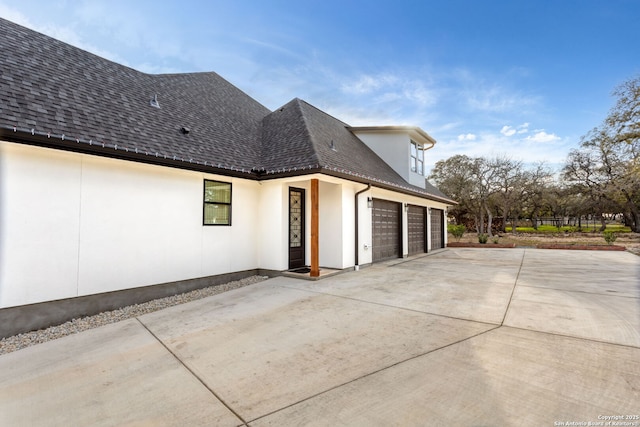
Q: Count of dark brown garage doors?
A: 3